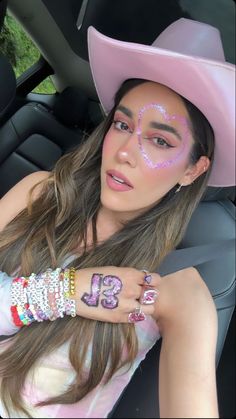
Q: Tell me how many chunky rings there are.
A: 3